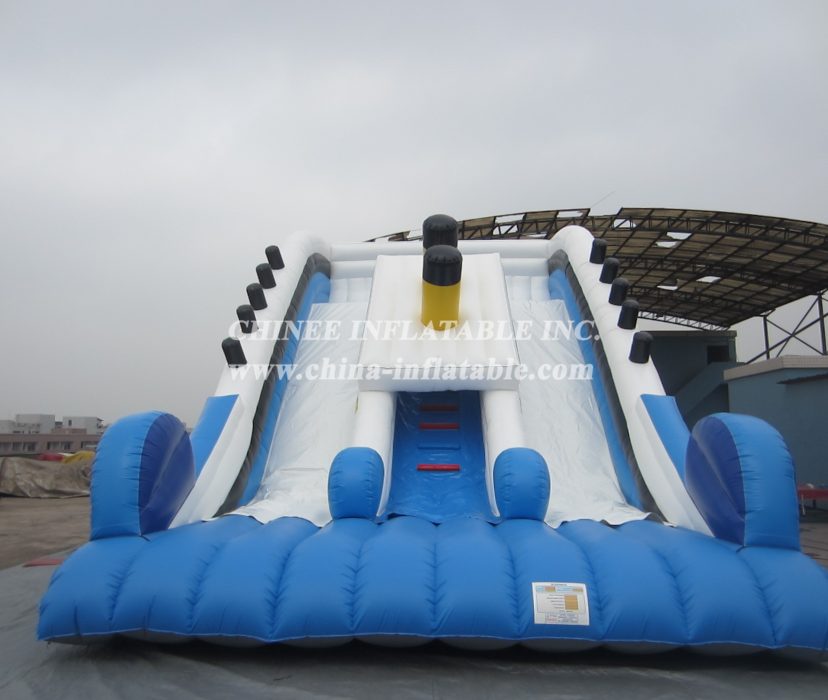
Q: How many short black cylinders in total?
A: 10